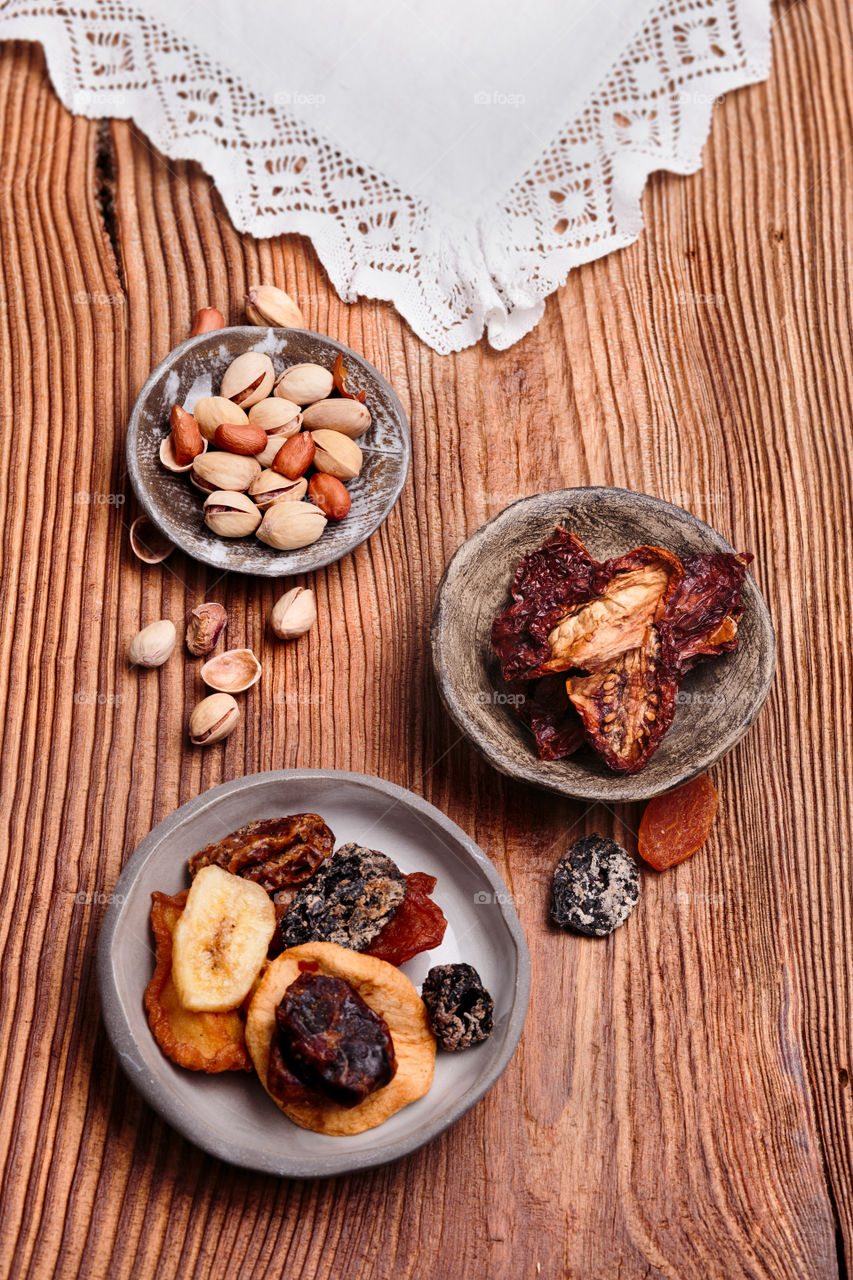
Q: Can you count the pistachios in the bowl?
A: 11